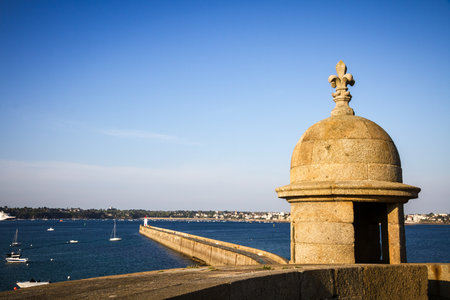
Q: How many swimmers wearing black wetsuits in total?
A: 0